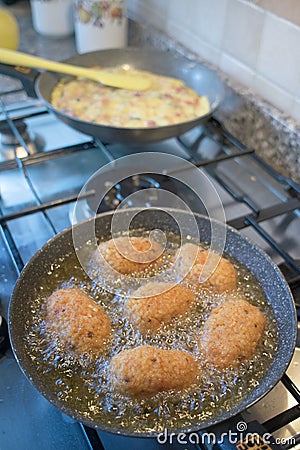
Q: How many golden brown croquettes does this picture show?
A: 6